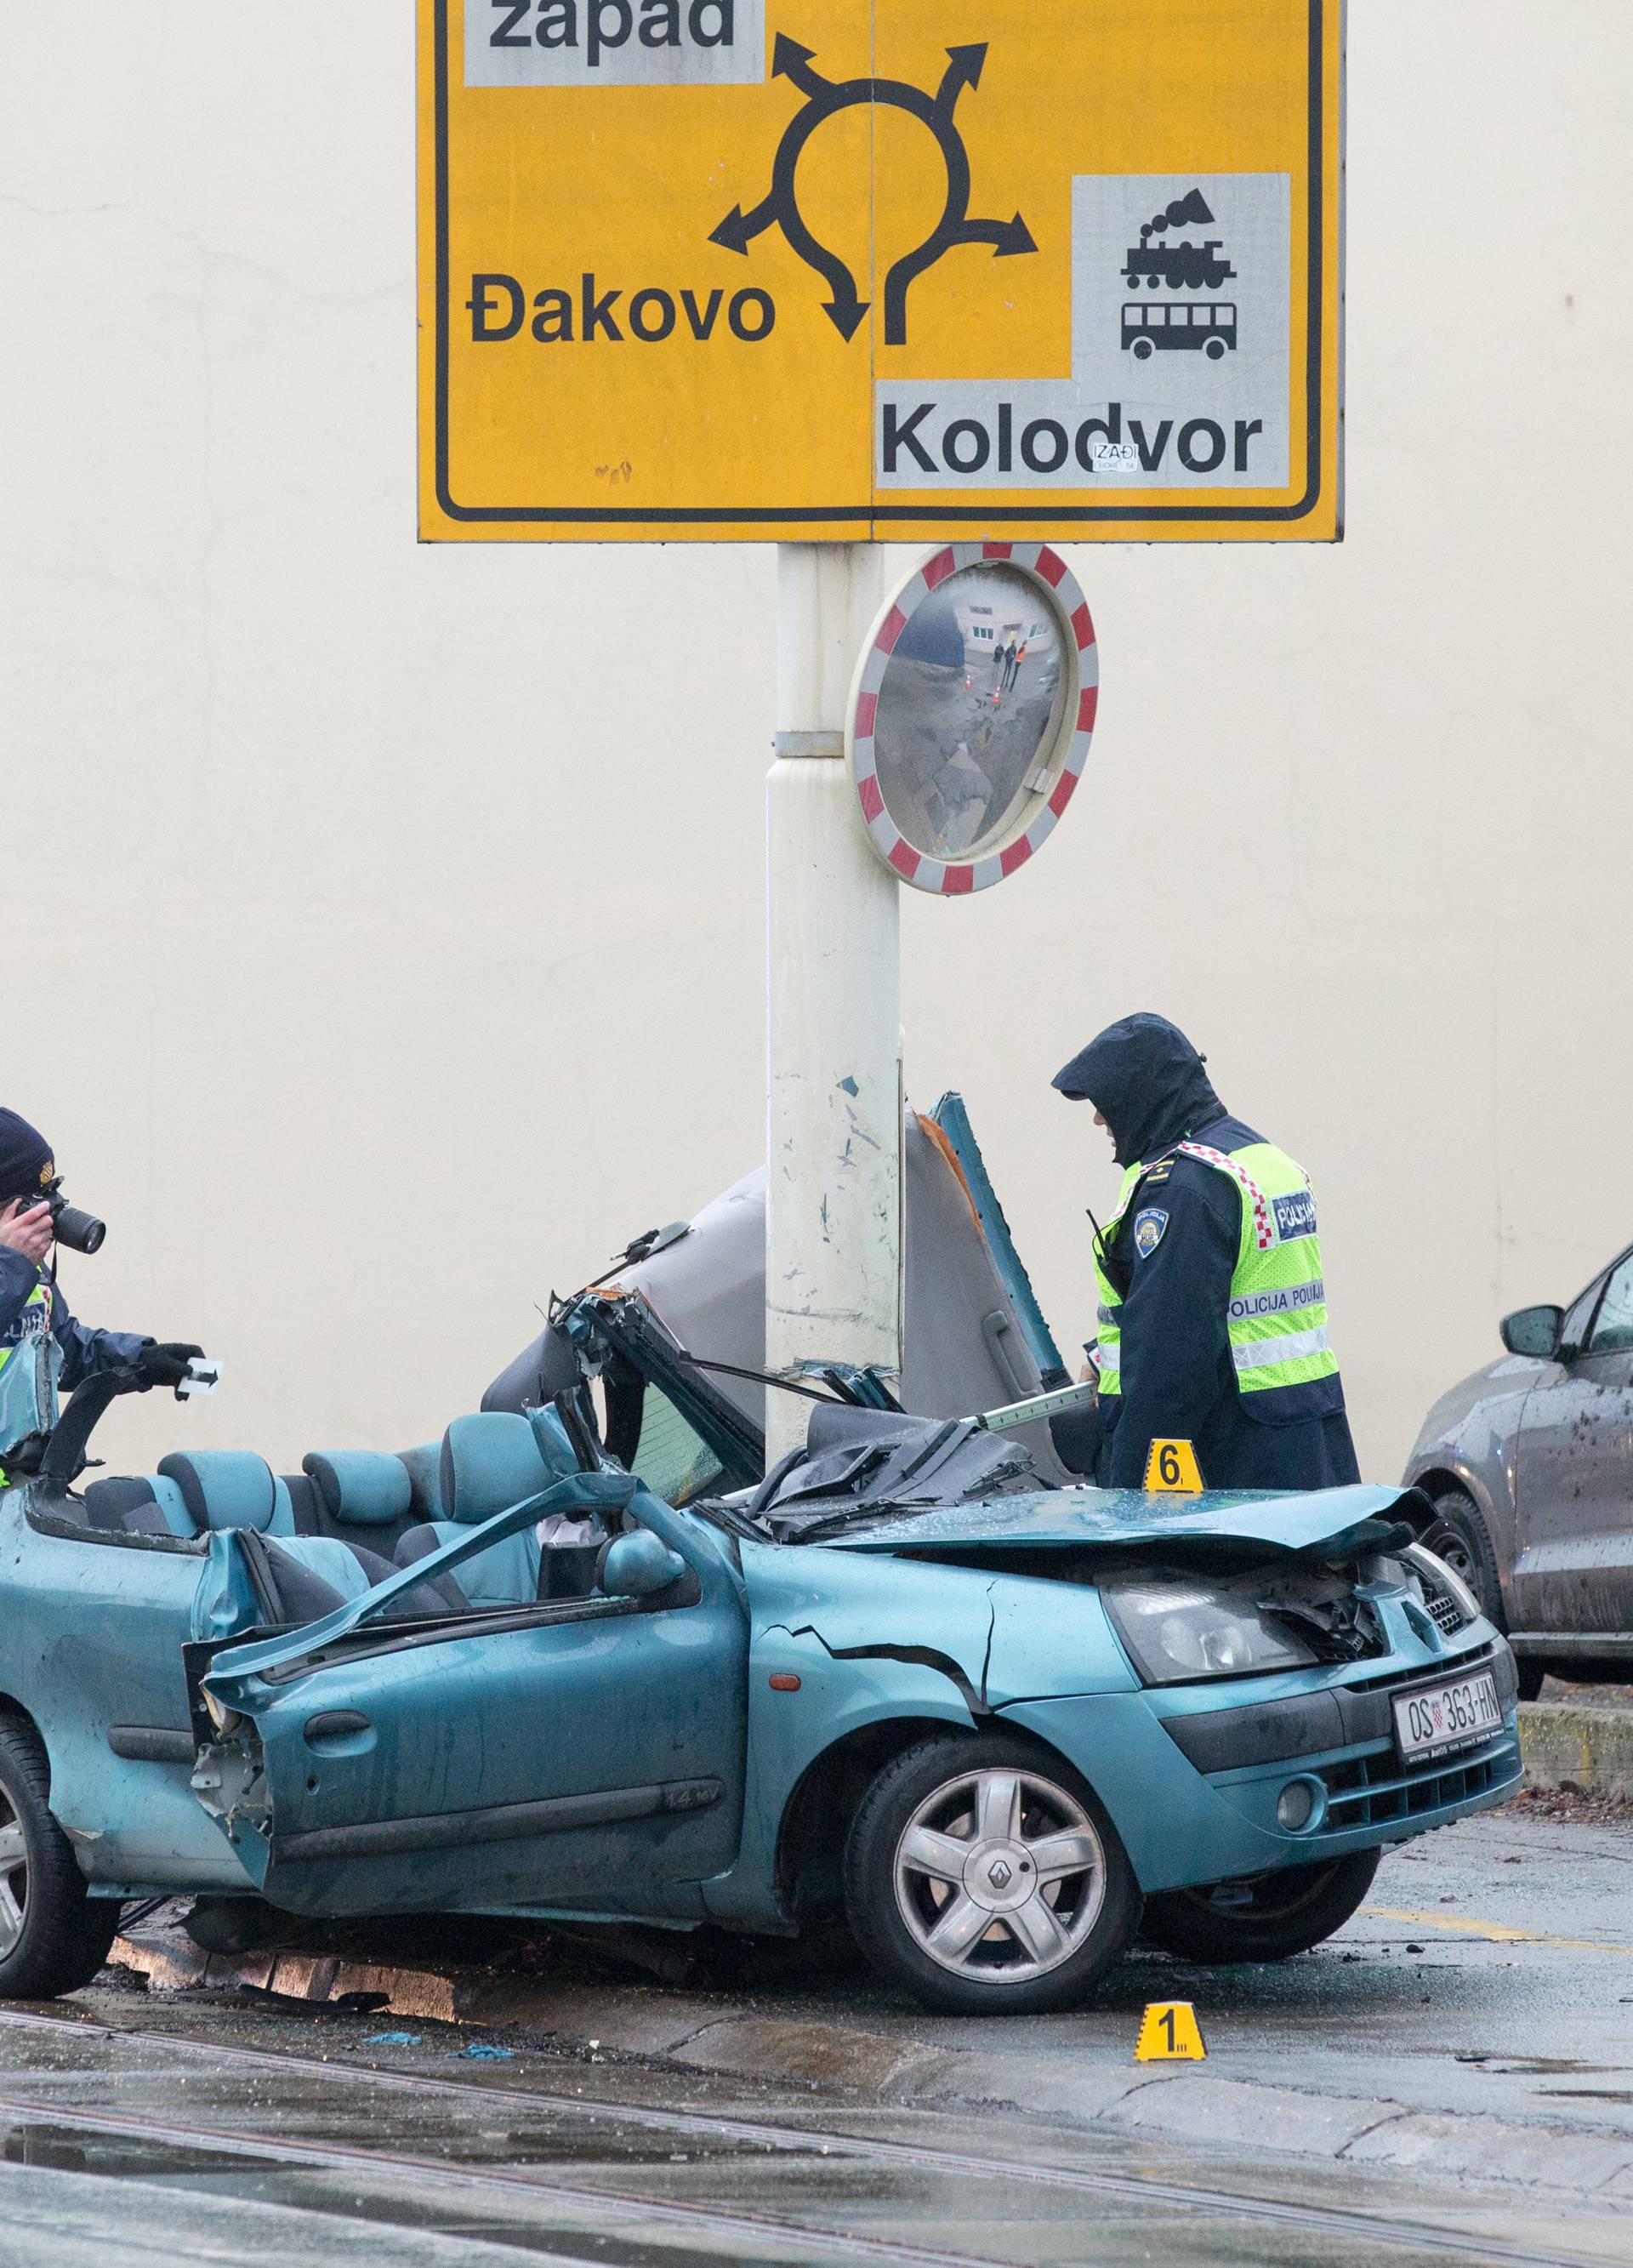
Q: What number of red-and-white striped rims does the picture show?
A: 1